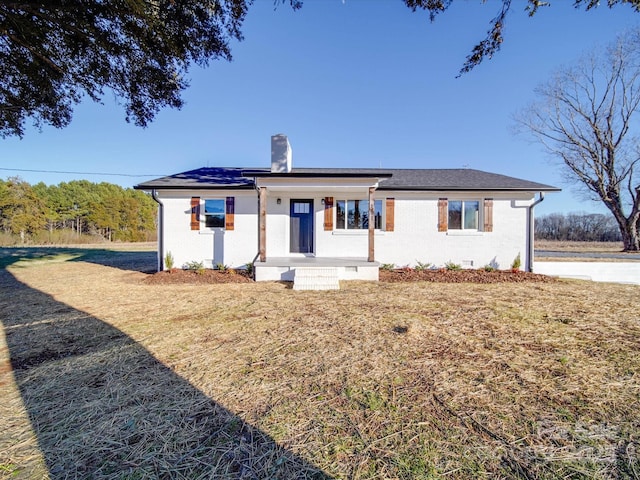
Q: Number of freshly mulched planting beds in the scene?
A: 2